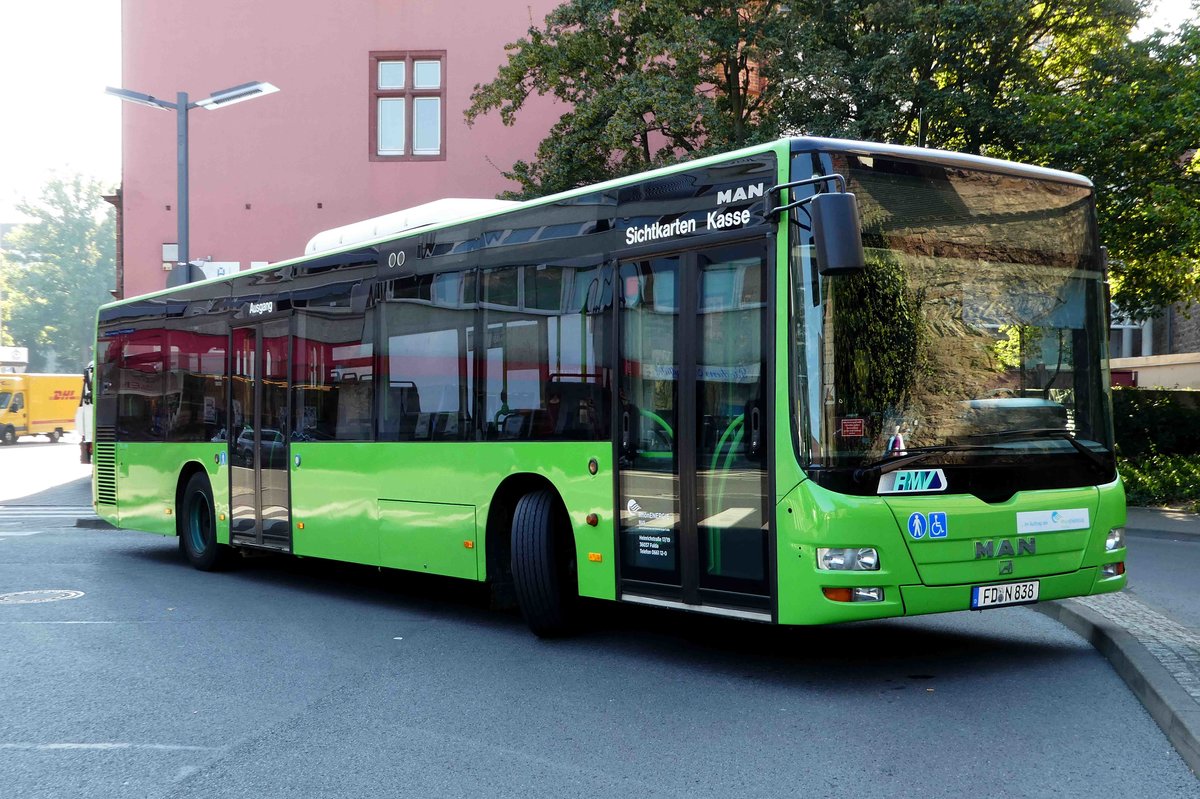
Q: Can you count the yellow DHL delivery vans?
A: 1